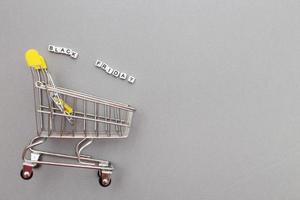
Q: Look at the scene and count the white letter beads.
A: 11